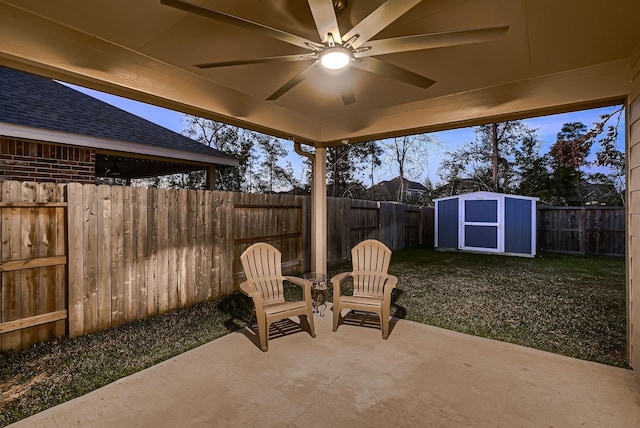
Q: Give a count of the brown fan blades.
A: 8